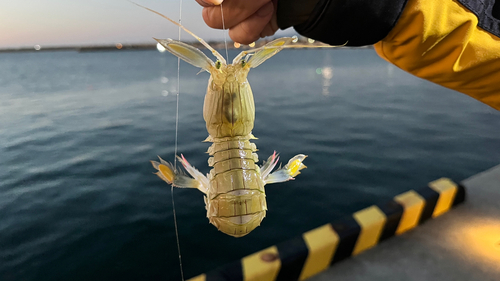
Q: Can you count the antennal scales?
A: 2